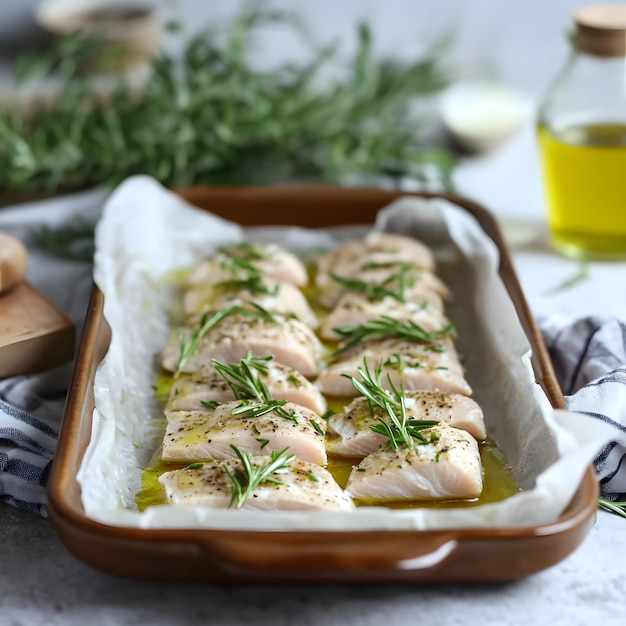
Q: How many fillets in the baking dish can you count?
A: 12